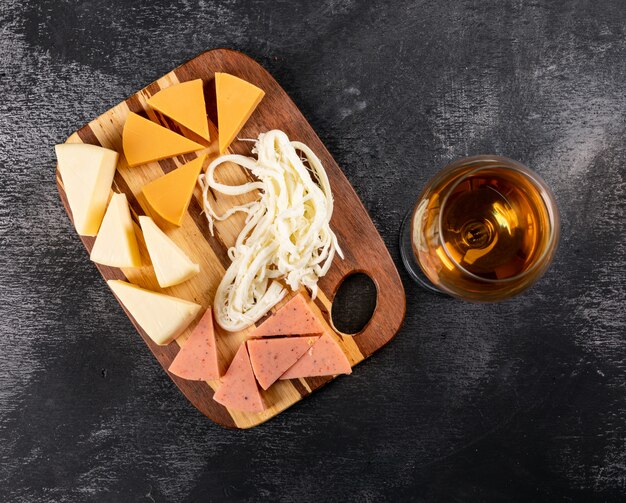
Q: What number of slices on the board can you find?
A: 13